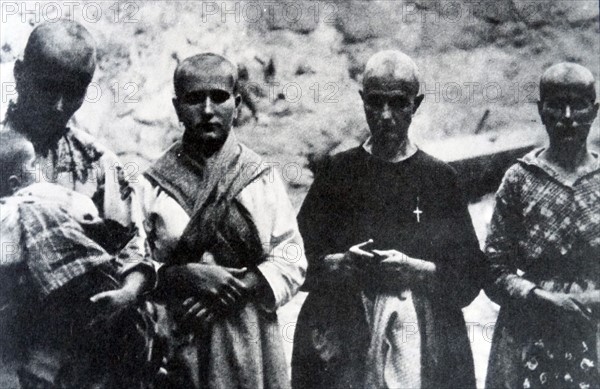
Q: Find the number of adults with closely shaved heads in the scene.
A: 4